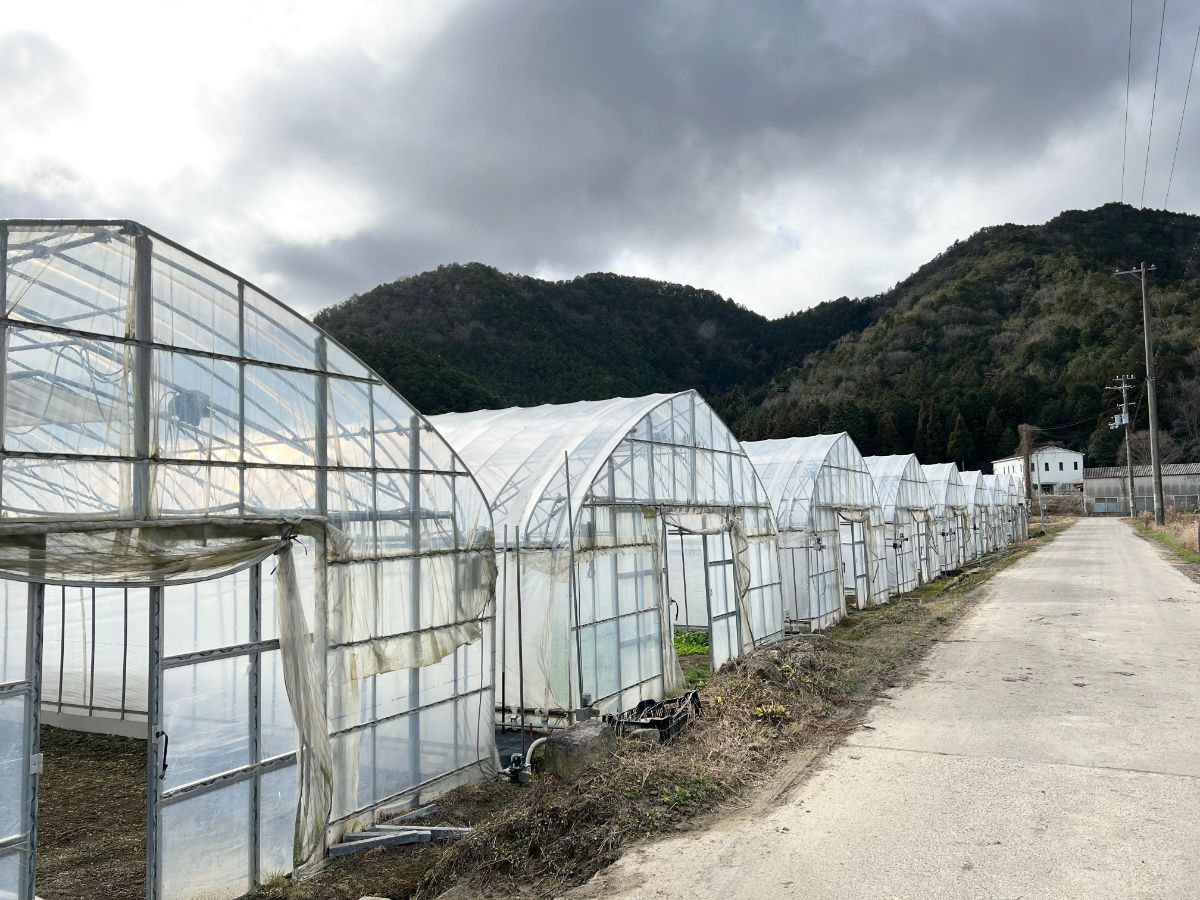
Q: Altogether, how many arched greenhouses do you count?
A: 9